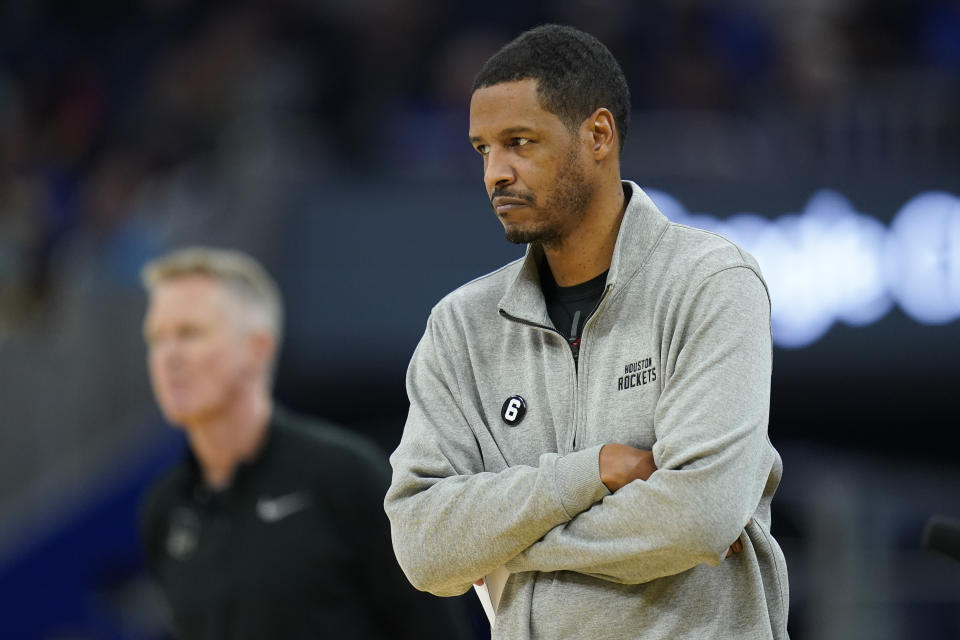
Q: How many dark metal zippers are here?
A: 1